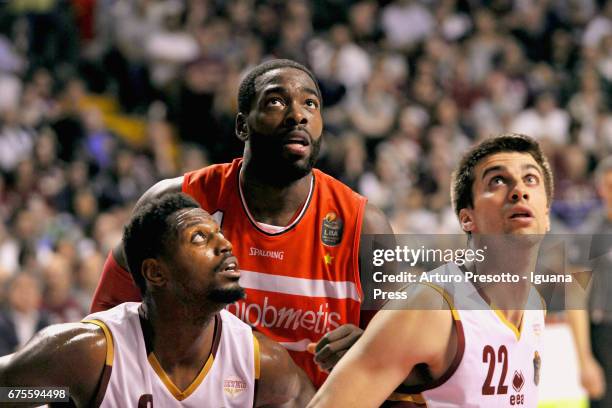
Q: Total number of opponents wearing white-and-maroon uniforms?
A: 2